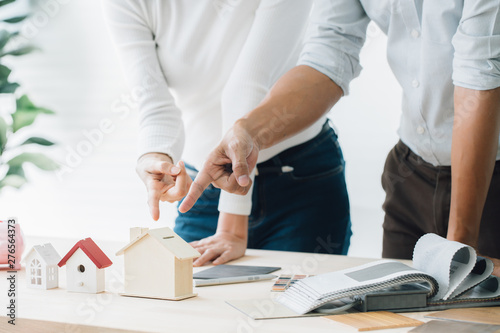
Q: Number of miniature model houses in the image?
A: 3